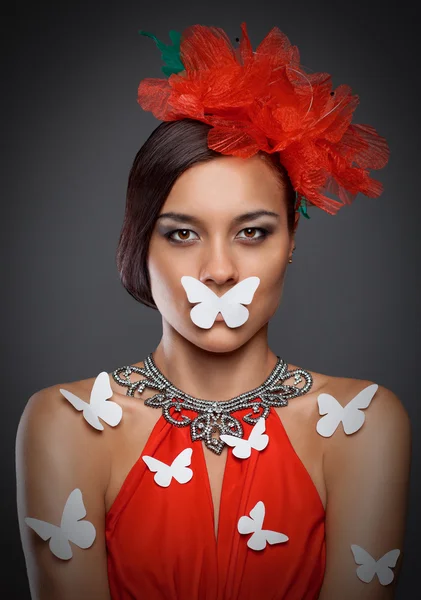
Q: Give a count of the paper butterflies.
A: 8